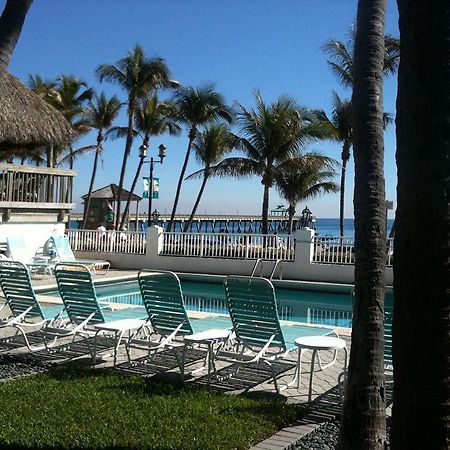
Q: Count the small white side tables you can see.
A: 3